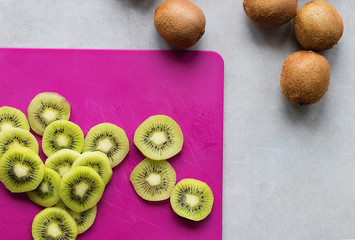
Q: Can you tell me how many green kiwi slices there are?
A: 15